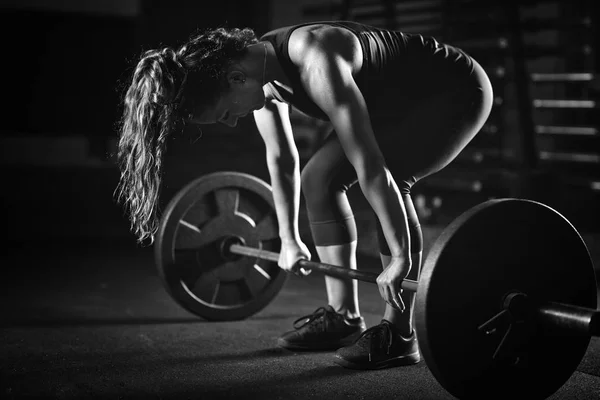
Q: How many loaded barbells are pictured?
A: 1